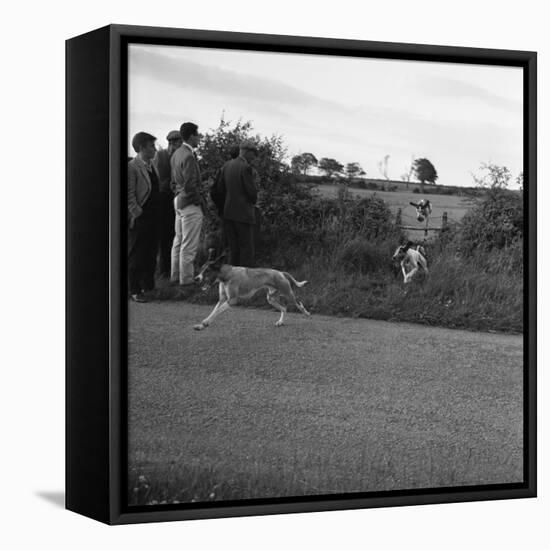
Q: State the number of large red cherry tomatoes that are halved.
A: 0